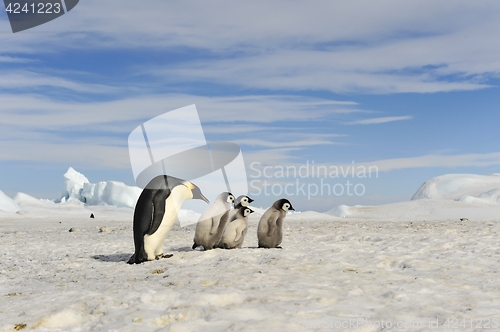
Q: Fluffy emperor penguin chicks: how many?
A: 4